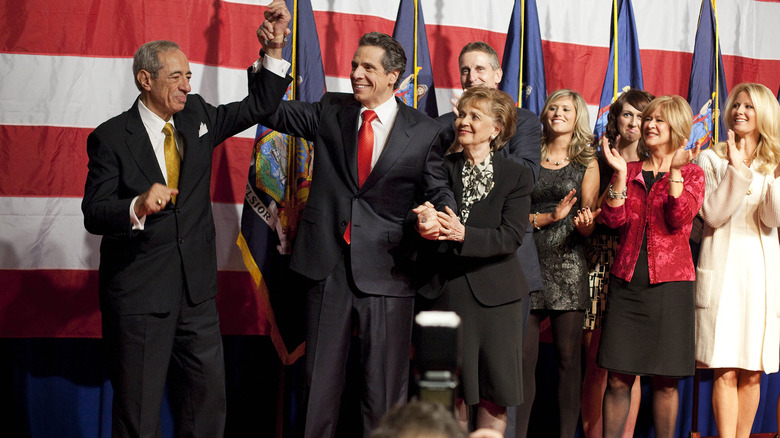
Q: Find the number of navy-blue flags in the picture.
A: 5